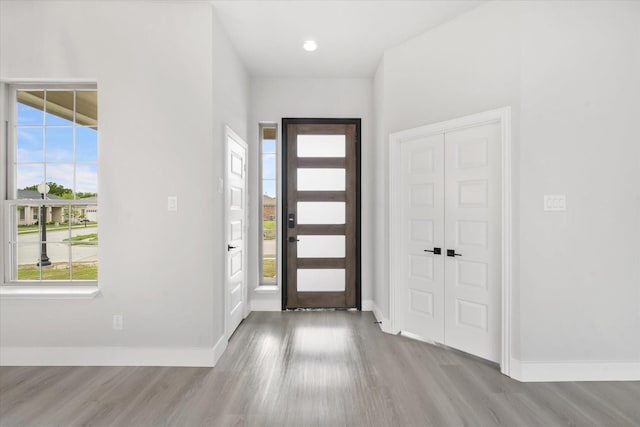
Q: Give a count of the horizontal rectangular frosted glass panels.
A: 5